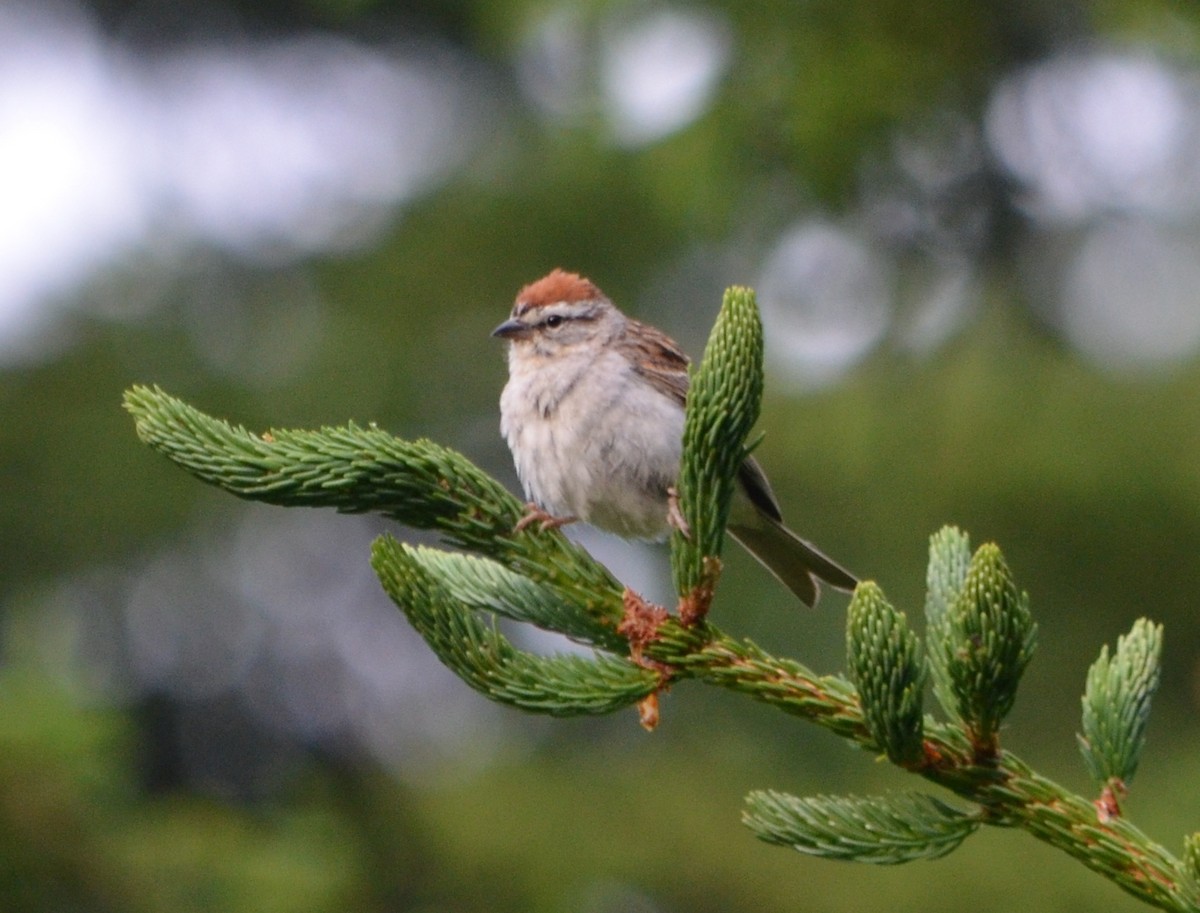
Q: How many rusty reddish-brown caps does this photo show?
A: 1